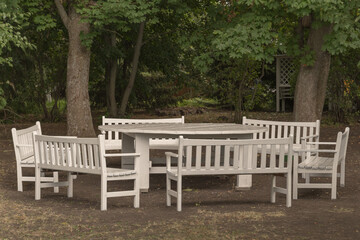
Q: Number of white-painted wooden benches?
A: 6